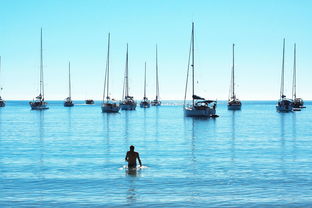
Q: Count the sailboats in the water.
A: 11